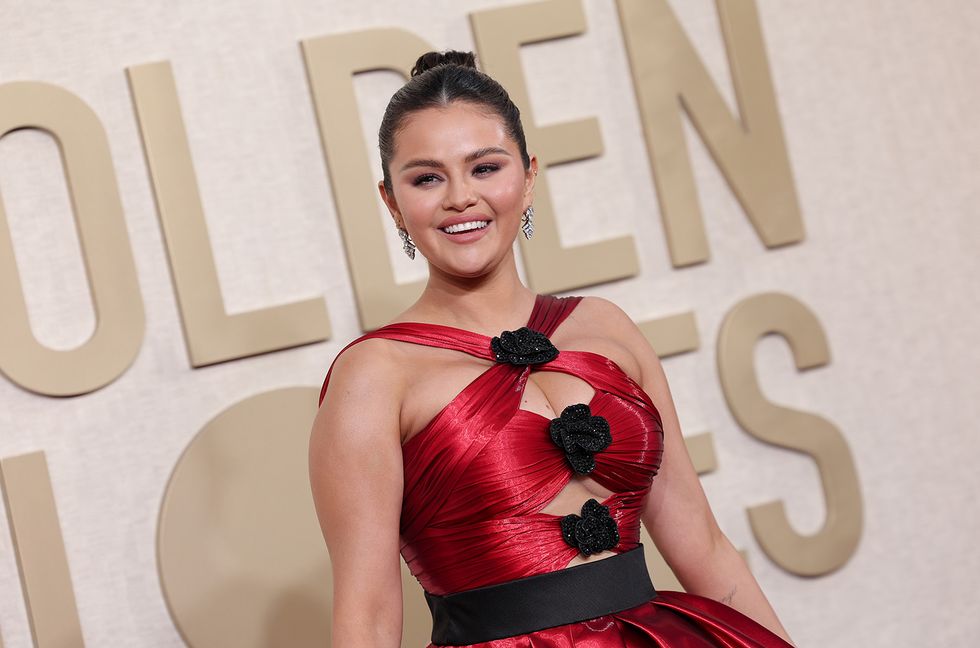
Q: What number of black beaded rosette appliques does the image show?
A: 3